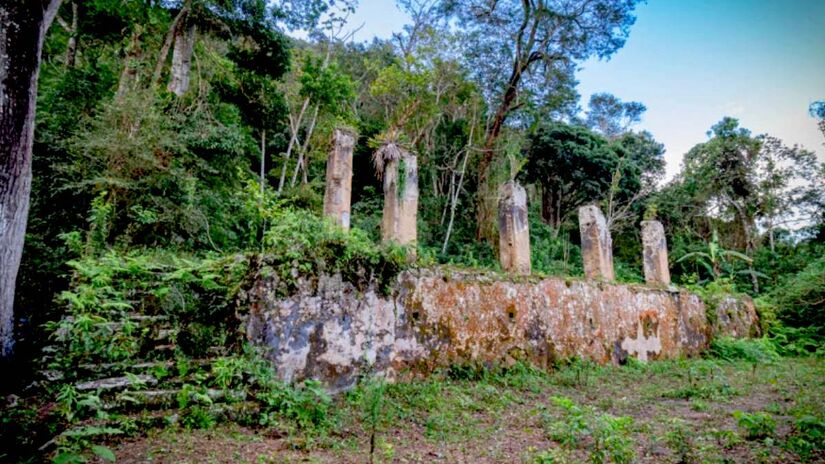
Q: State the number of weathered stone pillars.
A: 5